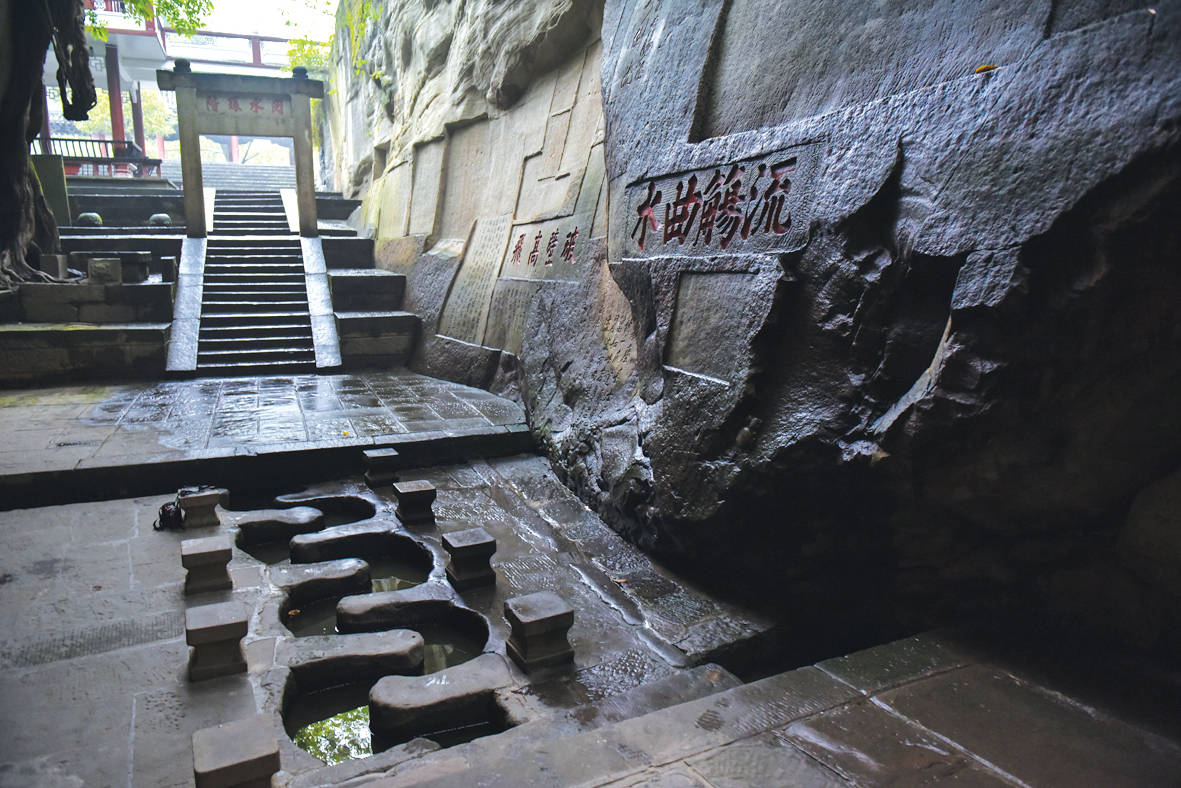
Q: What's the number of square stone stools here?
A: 8